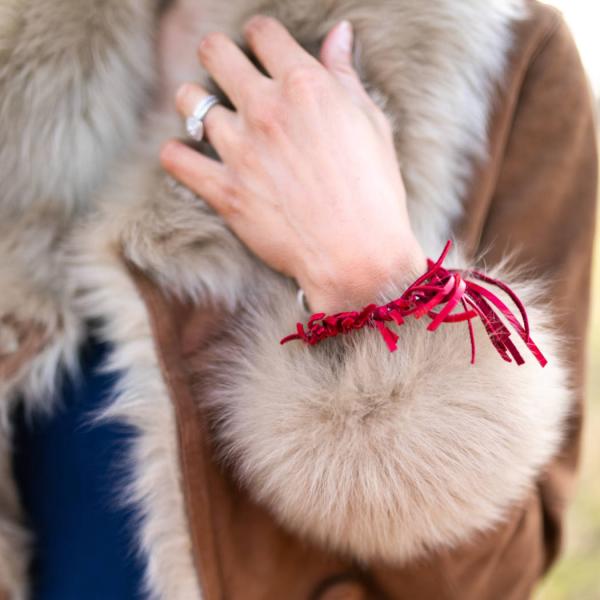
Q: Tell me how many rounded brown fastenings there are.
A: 1